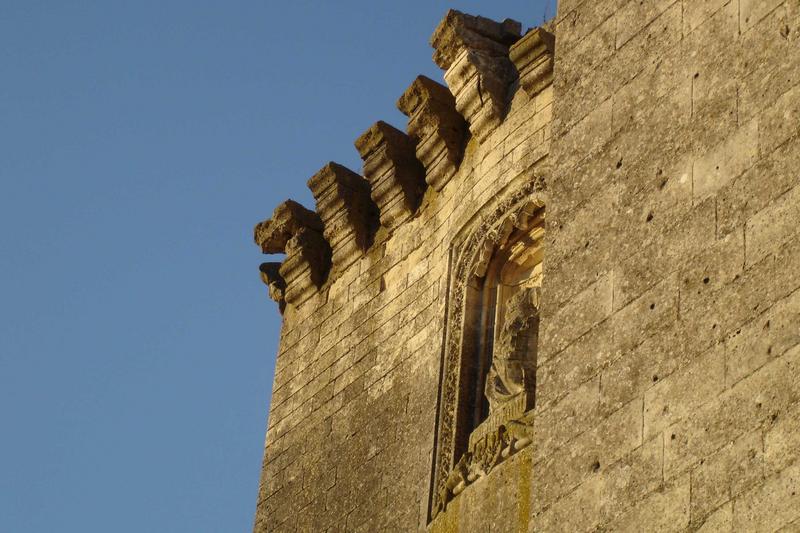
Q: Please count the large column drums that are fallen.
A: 0